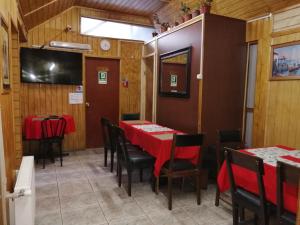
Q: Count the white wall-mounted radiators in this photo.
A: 1